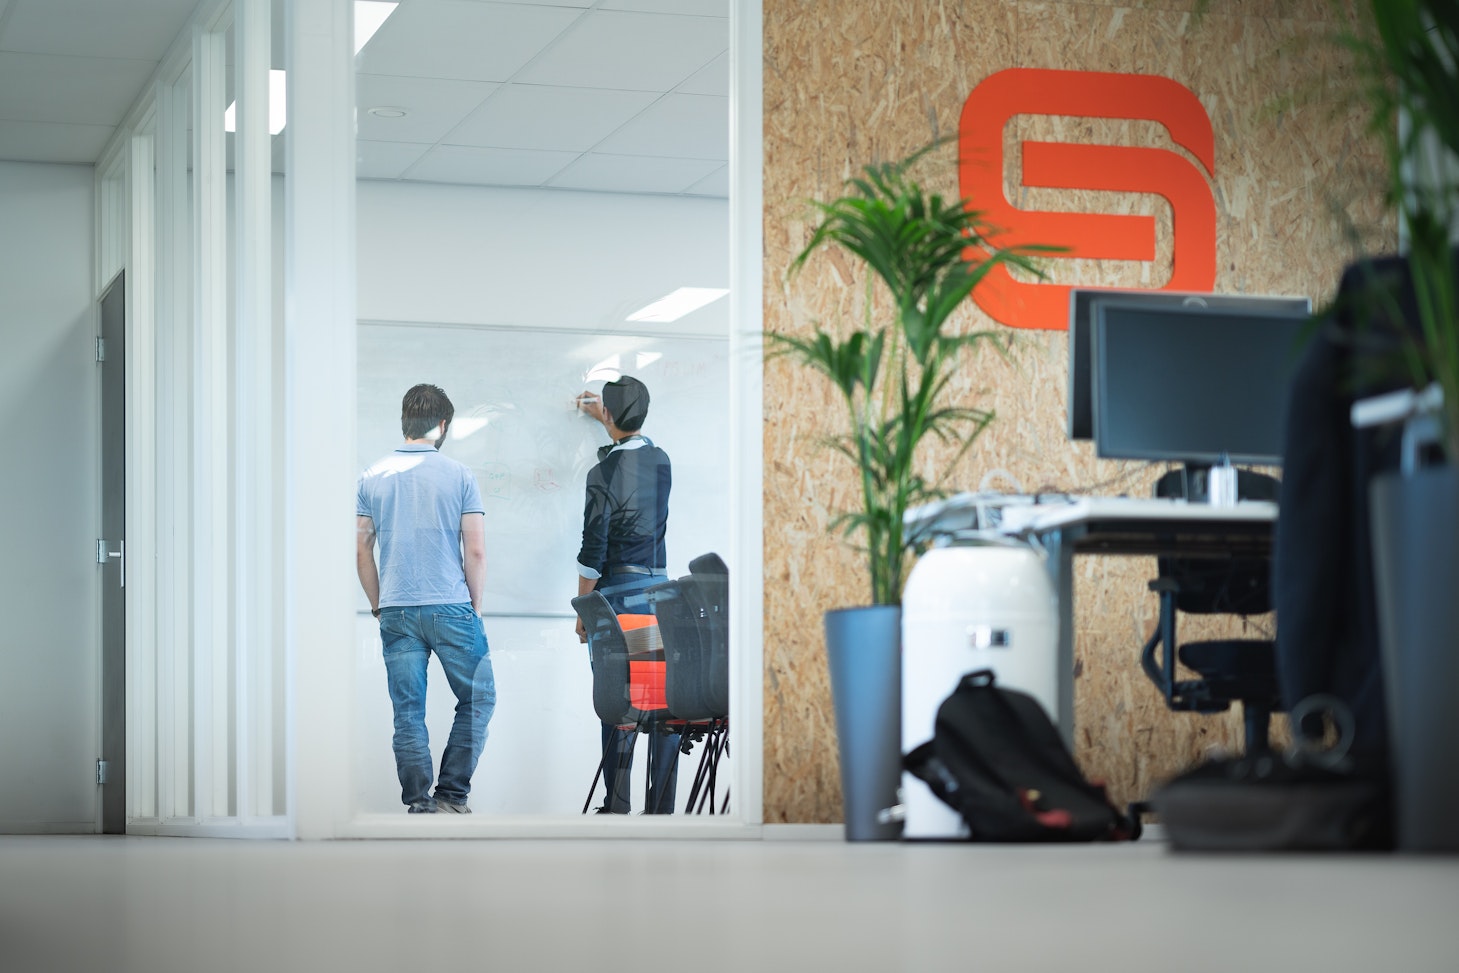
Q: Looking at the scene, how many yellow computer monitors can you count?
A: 0